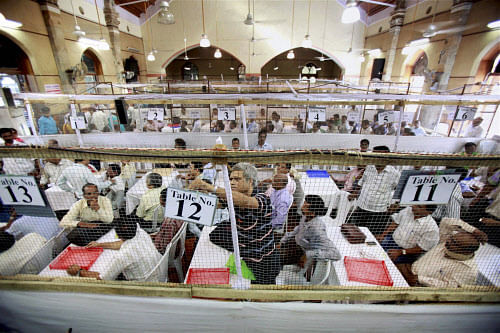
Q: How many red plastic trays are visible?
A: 3